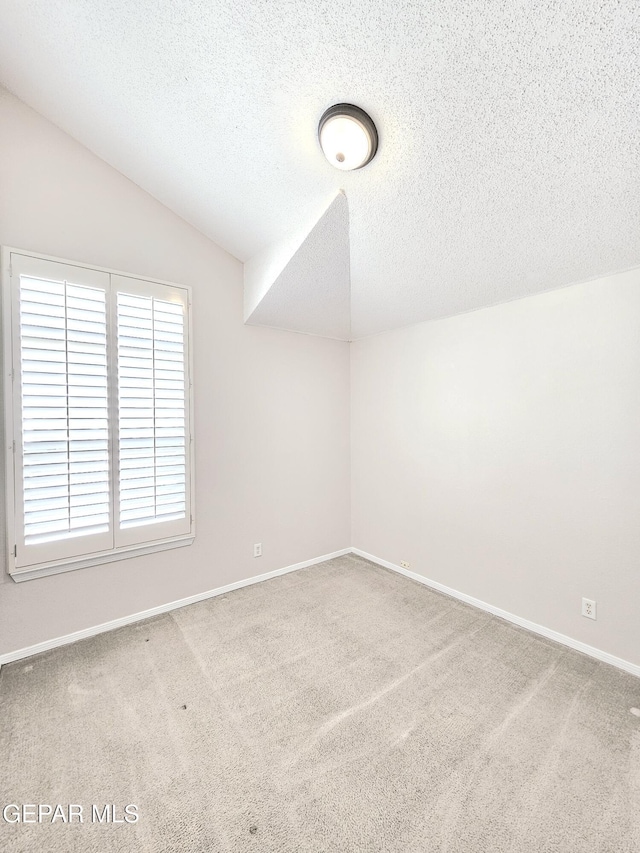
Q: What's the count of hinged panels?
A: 2